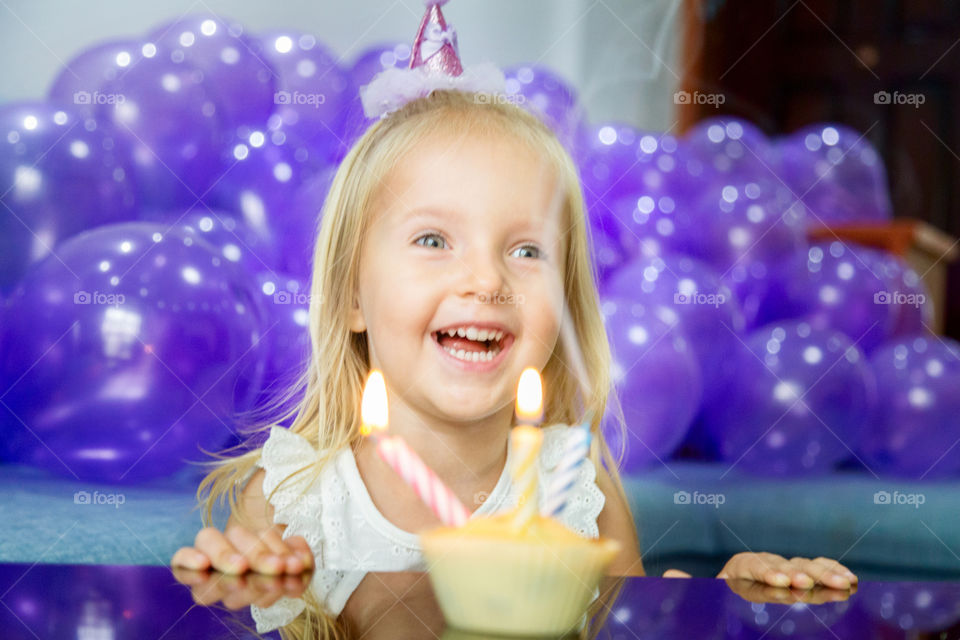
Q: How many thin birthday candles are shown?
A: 3